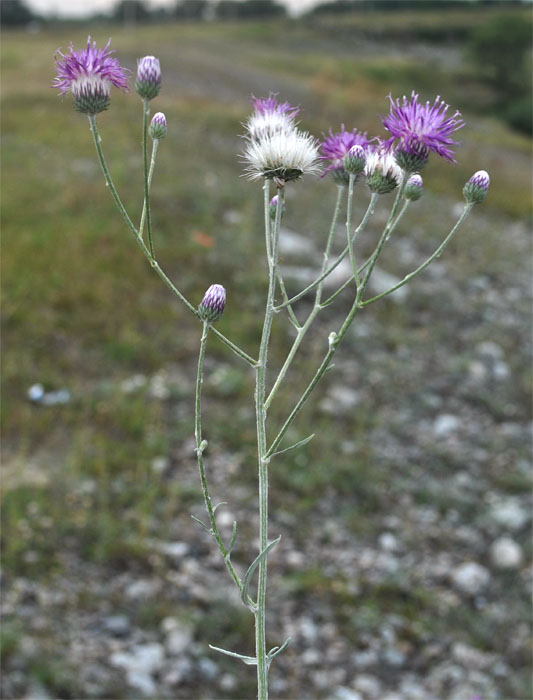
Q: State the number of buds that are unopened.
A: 7